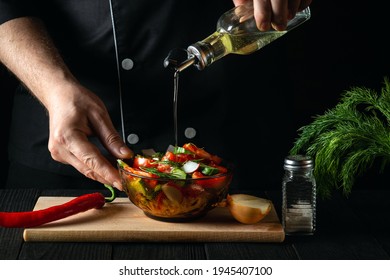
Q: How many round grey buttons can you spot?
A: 3